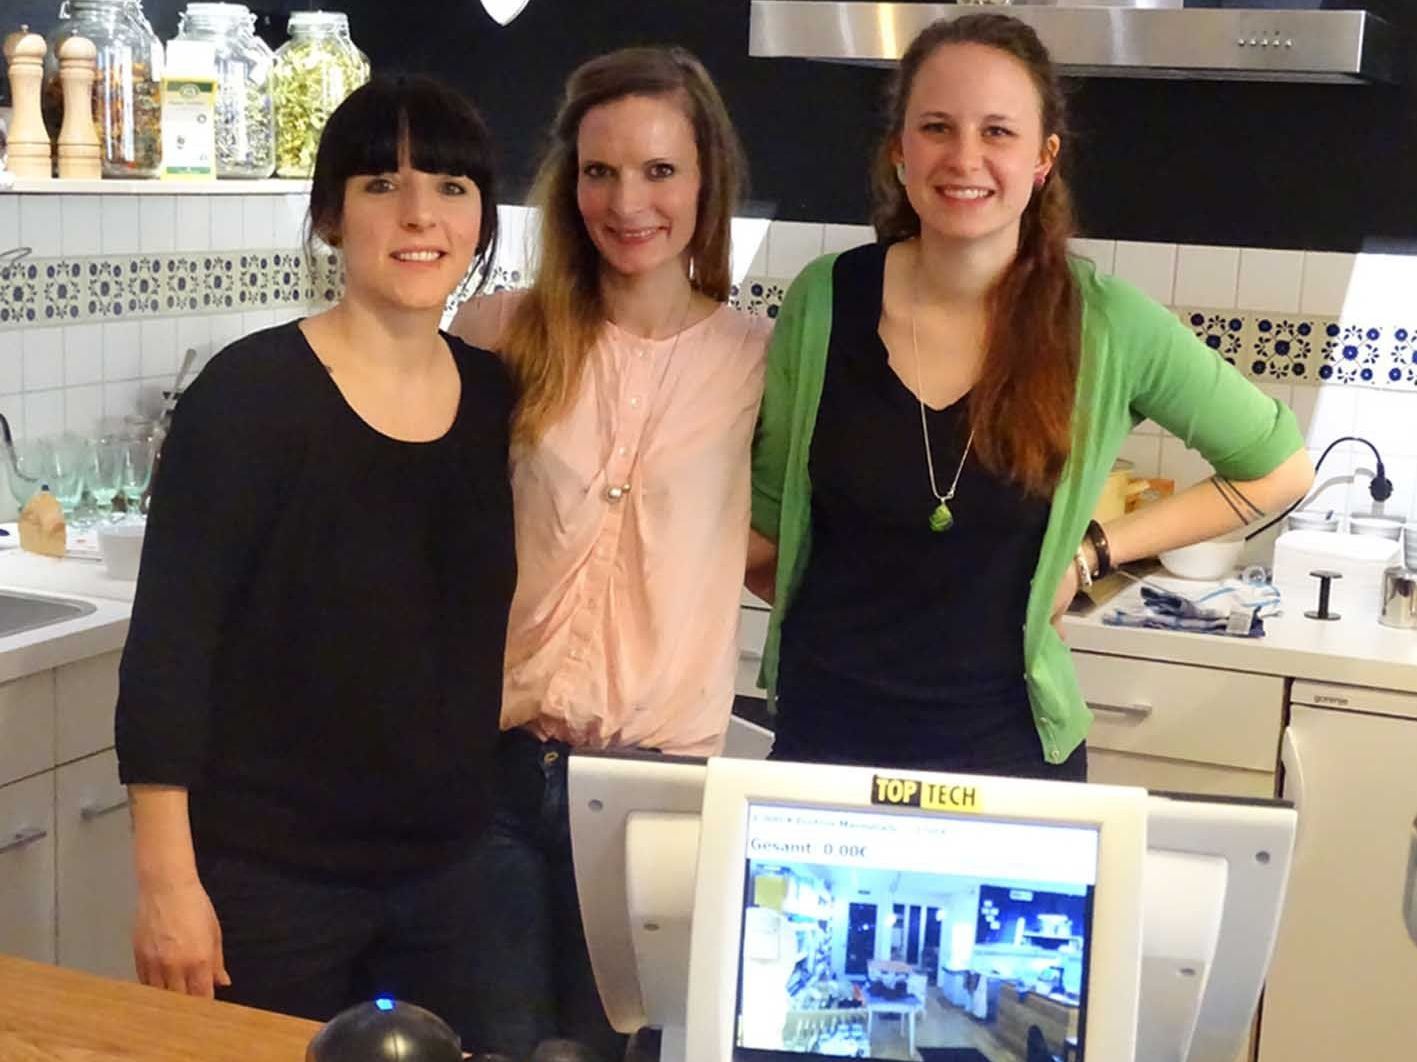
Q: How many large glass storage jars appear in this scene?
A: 3